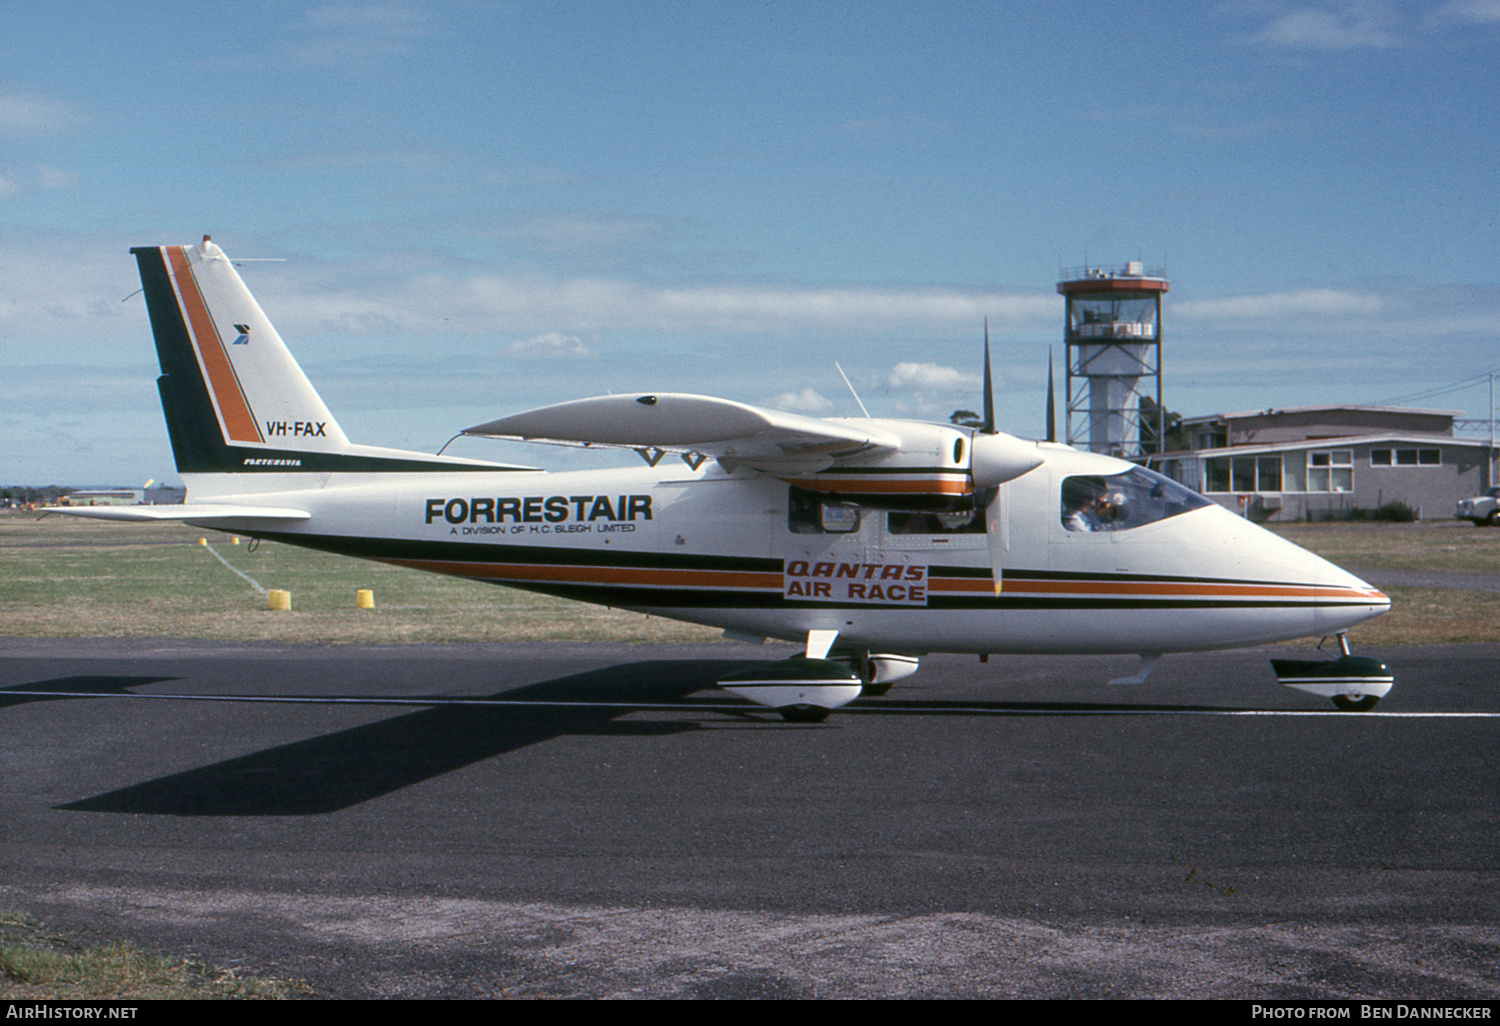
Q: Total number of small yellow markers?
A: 4